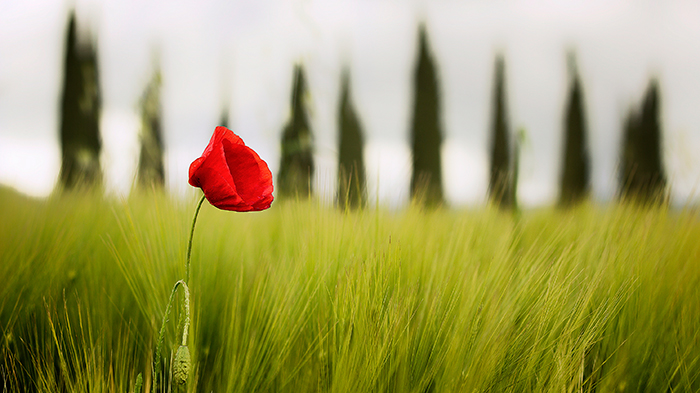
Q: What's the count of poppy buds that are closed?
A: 1